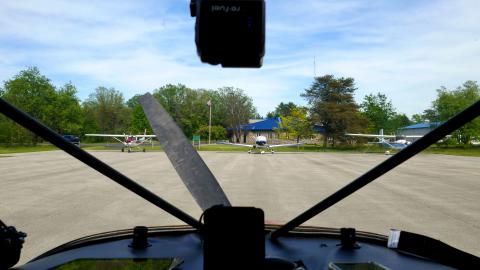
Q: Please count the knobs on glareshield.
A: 2